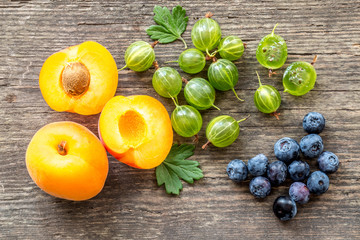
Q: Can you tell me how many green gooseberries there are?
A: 12